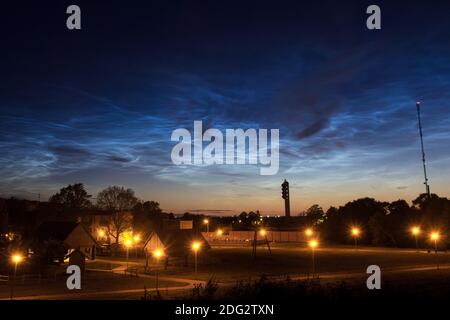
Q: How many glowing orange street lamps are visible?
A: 14